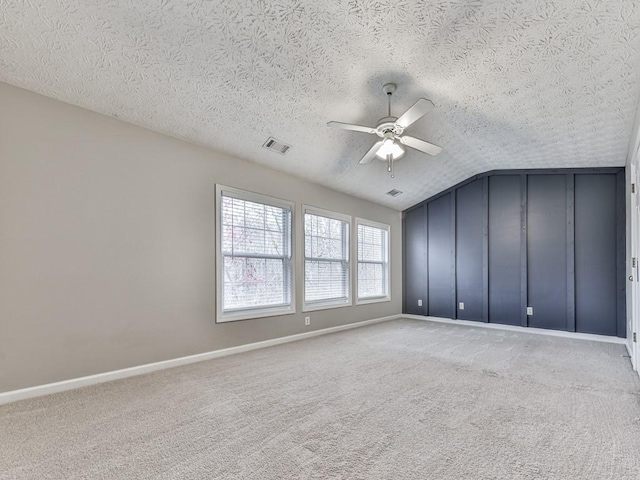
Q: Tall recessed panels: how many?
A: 6